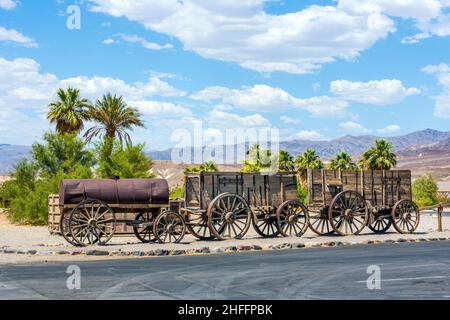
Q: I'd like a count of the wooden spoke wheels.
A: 12